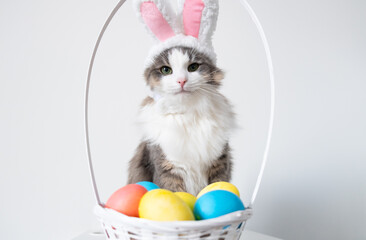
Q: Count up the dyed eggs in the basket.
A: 6